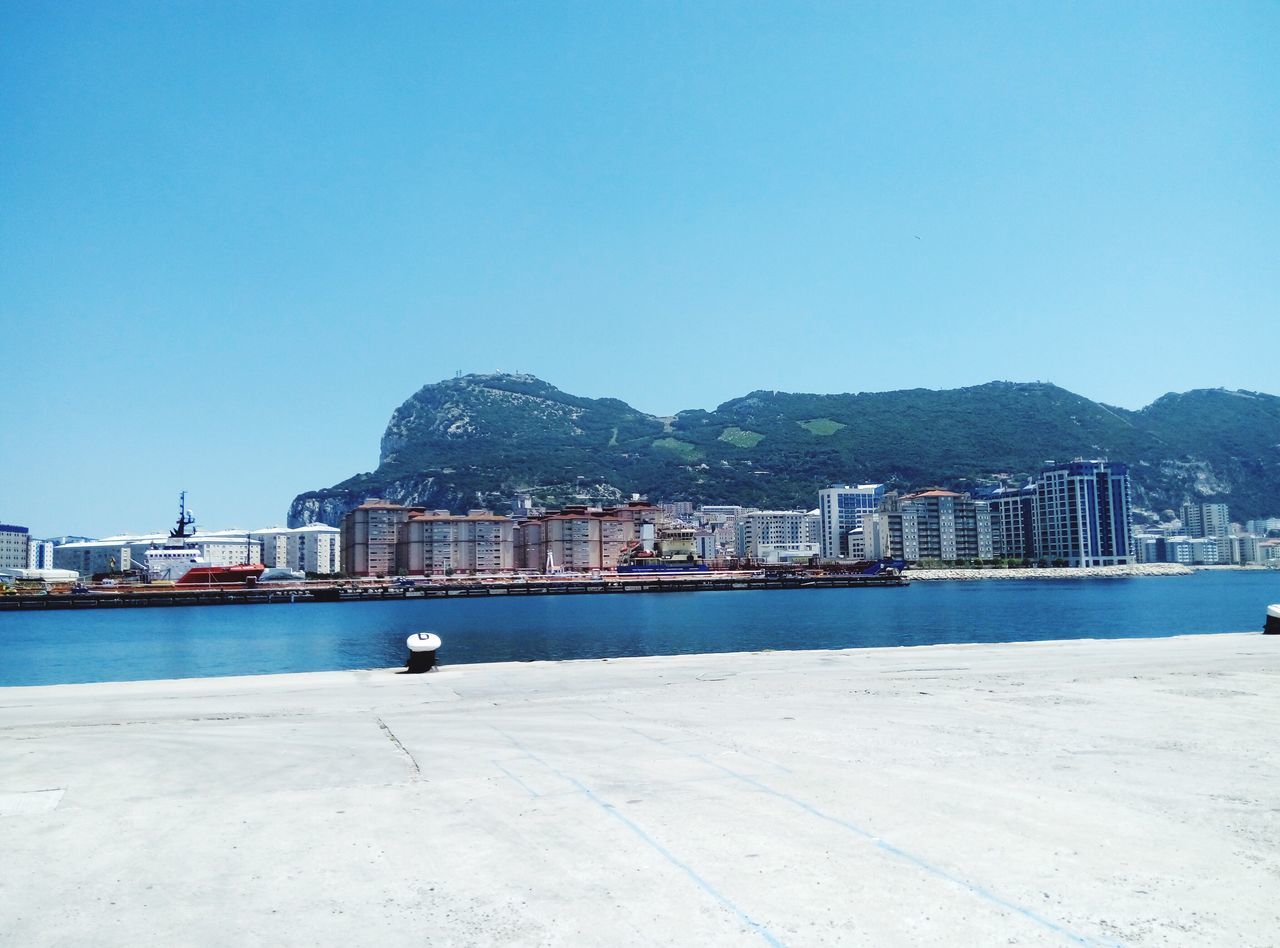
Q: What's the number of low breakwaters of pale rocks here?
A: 1